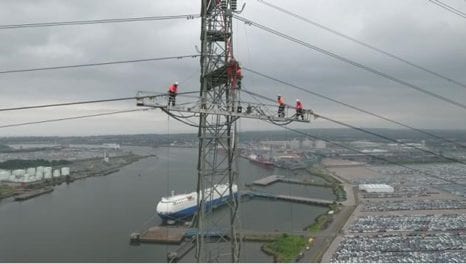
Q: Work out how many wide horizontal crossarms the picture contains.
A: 1